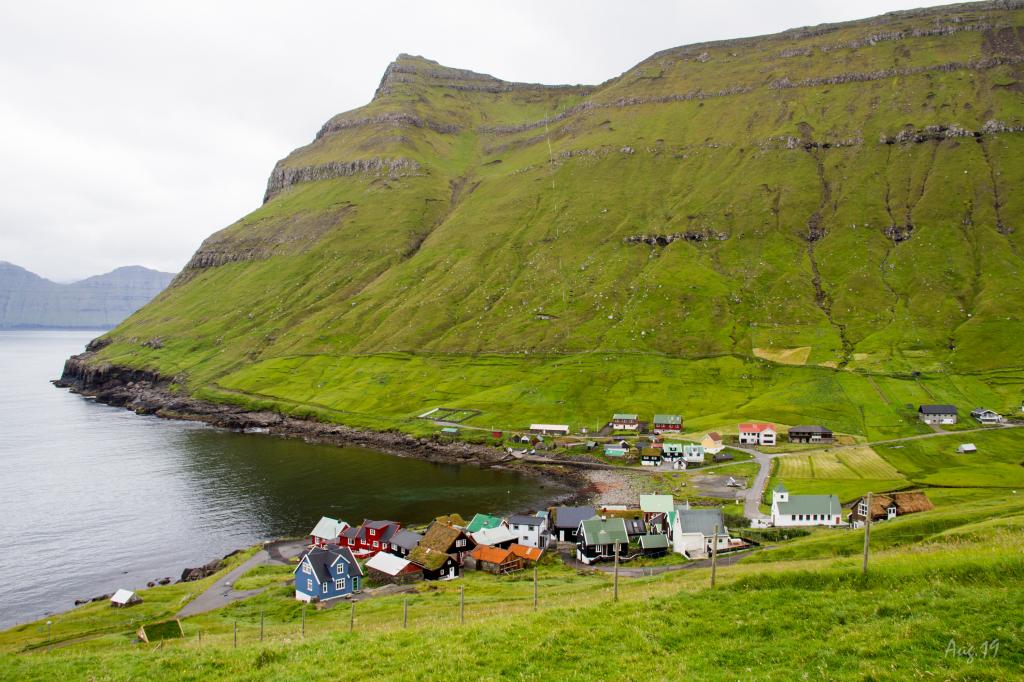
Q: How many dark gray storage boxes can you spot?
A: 0